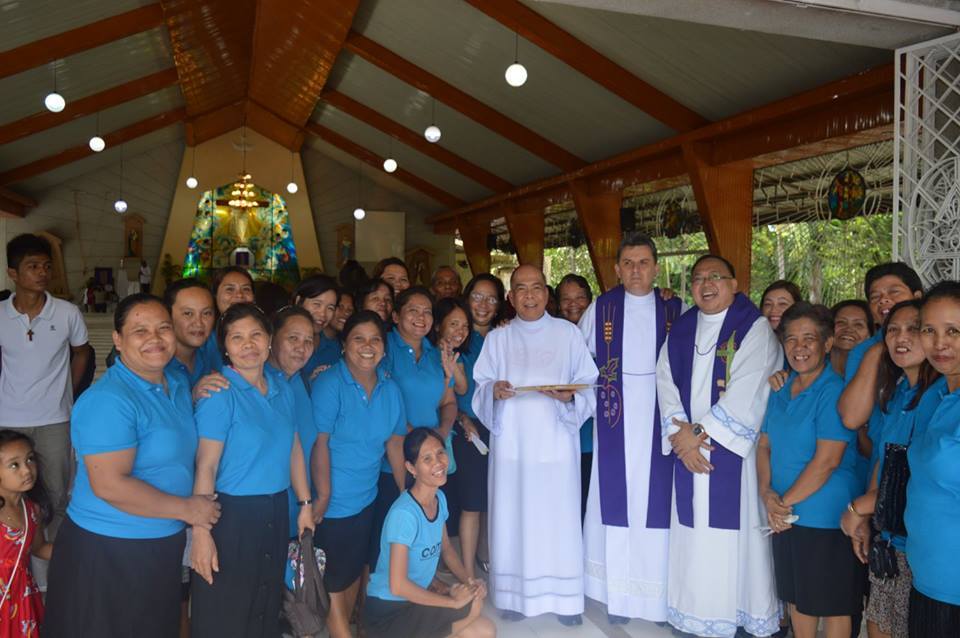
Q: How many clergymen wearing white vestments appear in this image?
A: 3